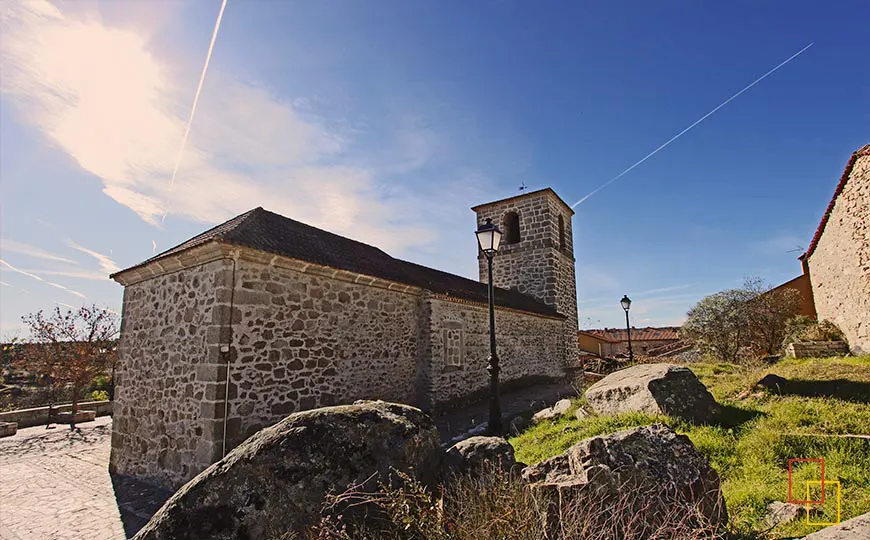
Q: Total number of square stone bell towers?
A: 1